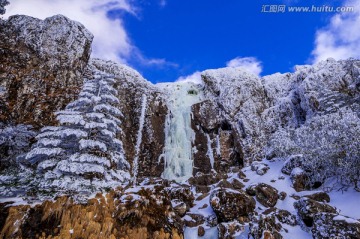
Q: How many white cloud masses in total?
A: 3